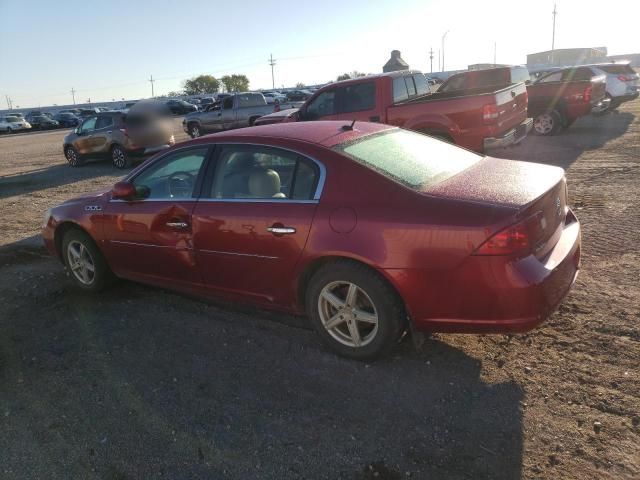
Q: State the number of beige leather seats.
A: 1